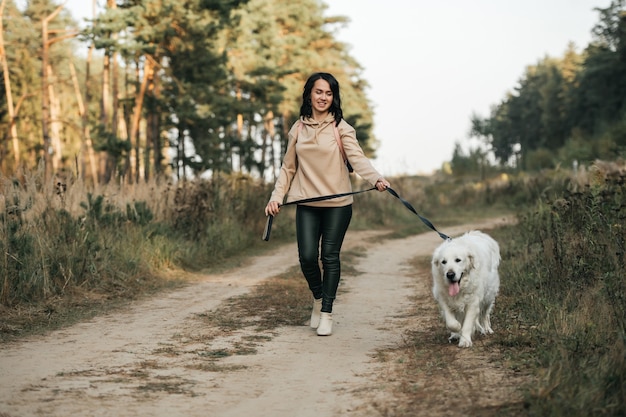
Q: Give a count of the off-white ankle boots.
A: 2